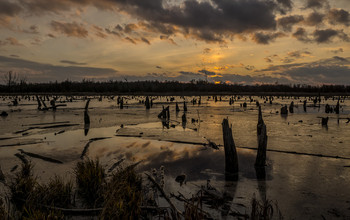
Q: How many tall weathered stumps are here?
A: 2